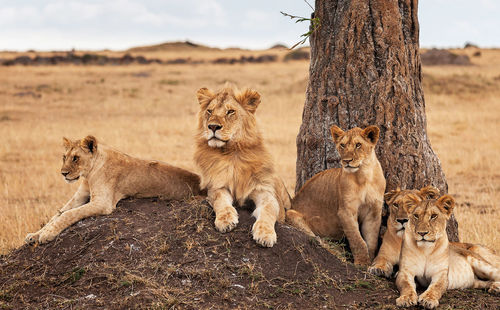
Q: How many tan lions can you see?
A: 5